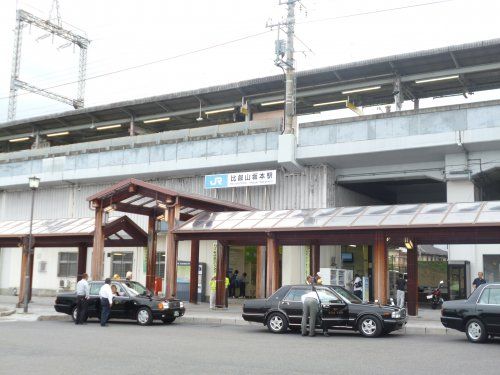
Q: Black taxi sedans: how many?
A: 3